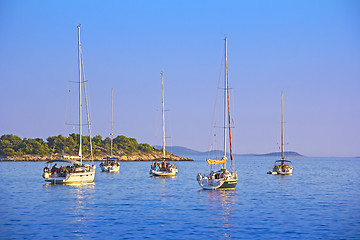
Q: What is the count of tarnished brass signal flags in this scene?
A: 0